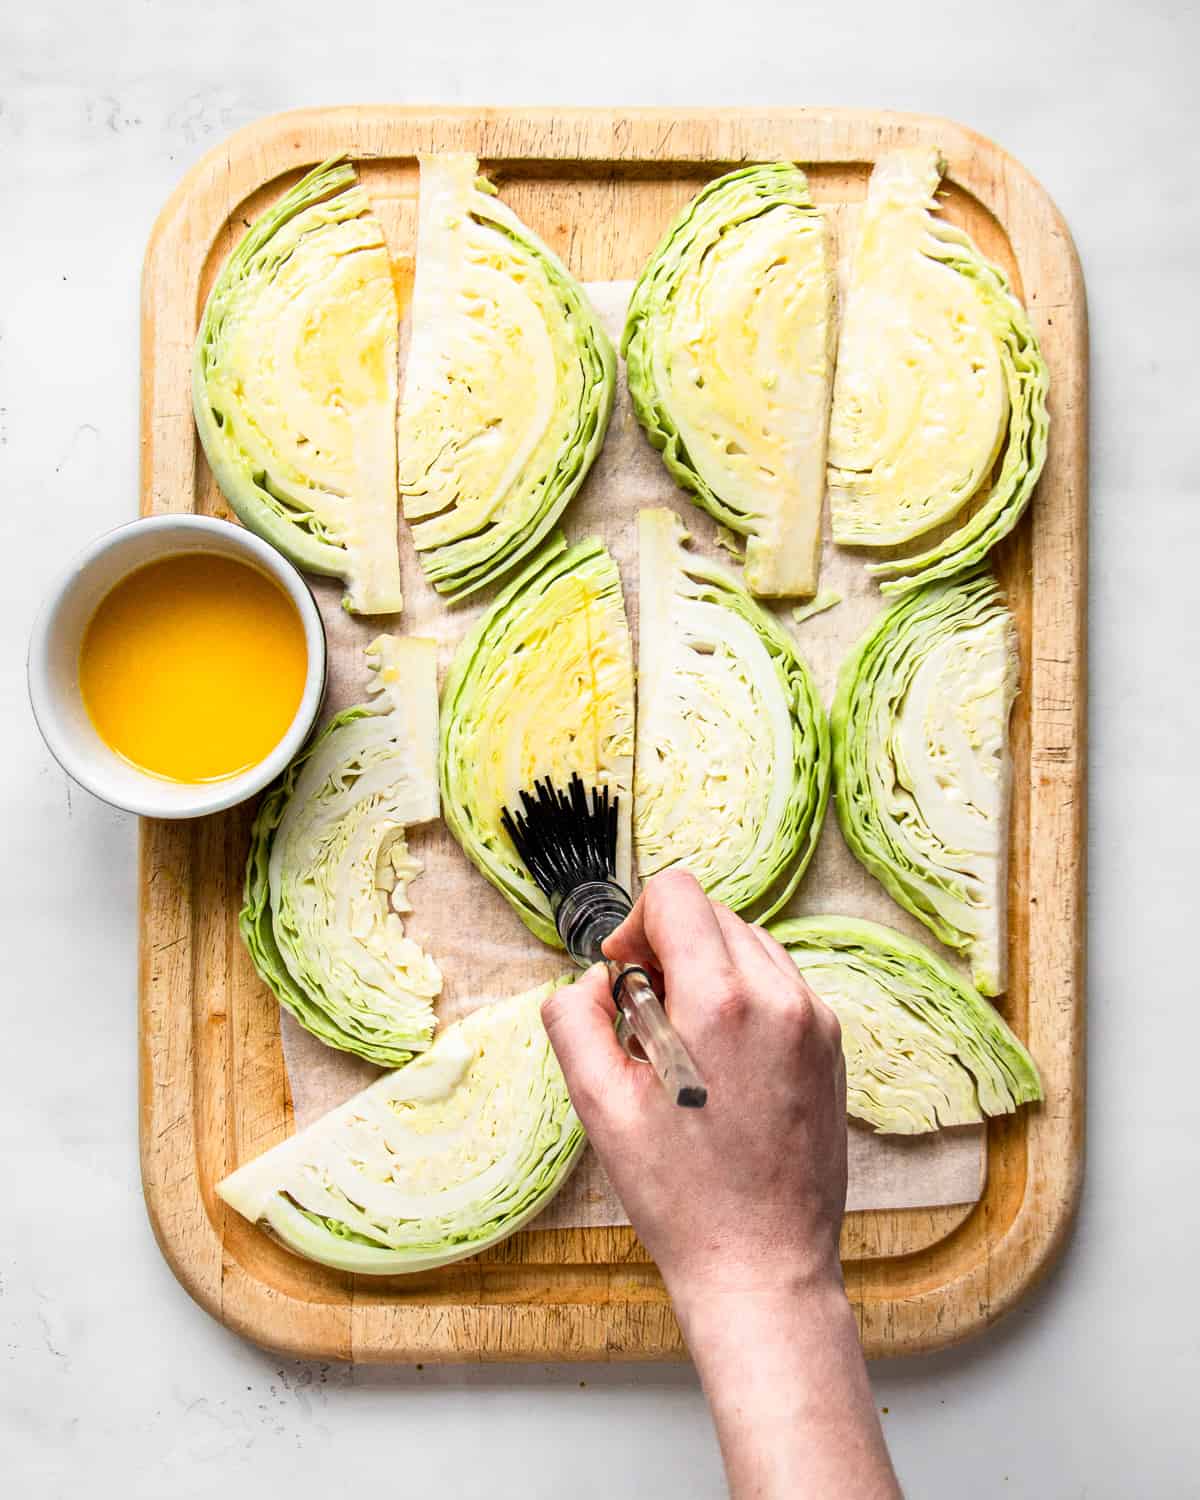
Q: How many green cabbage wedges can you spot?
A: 10